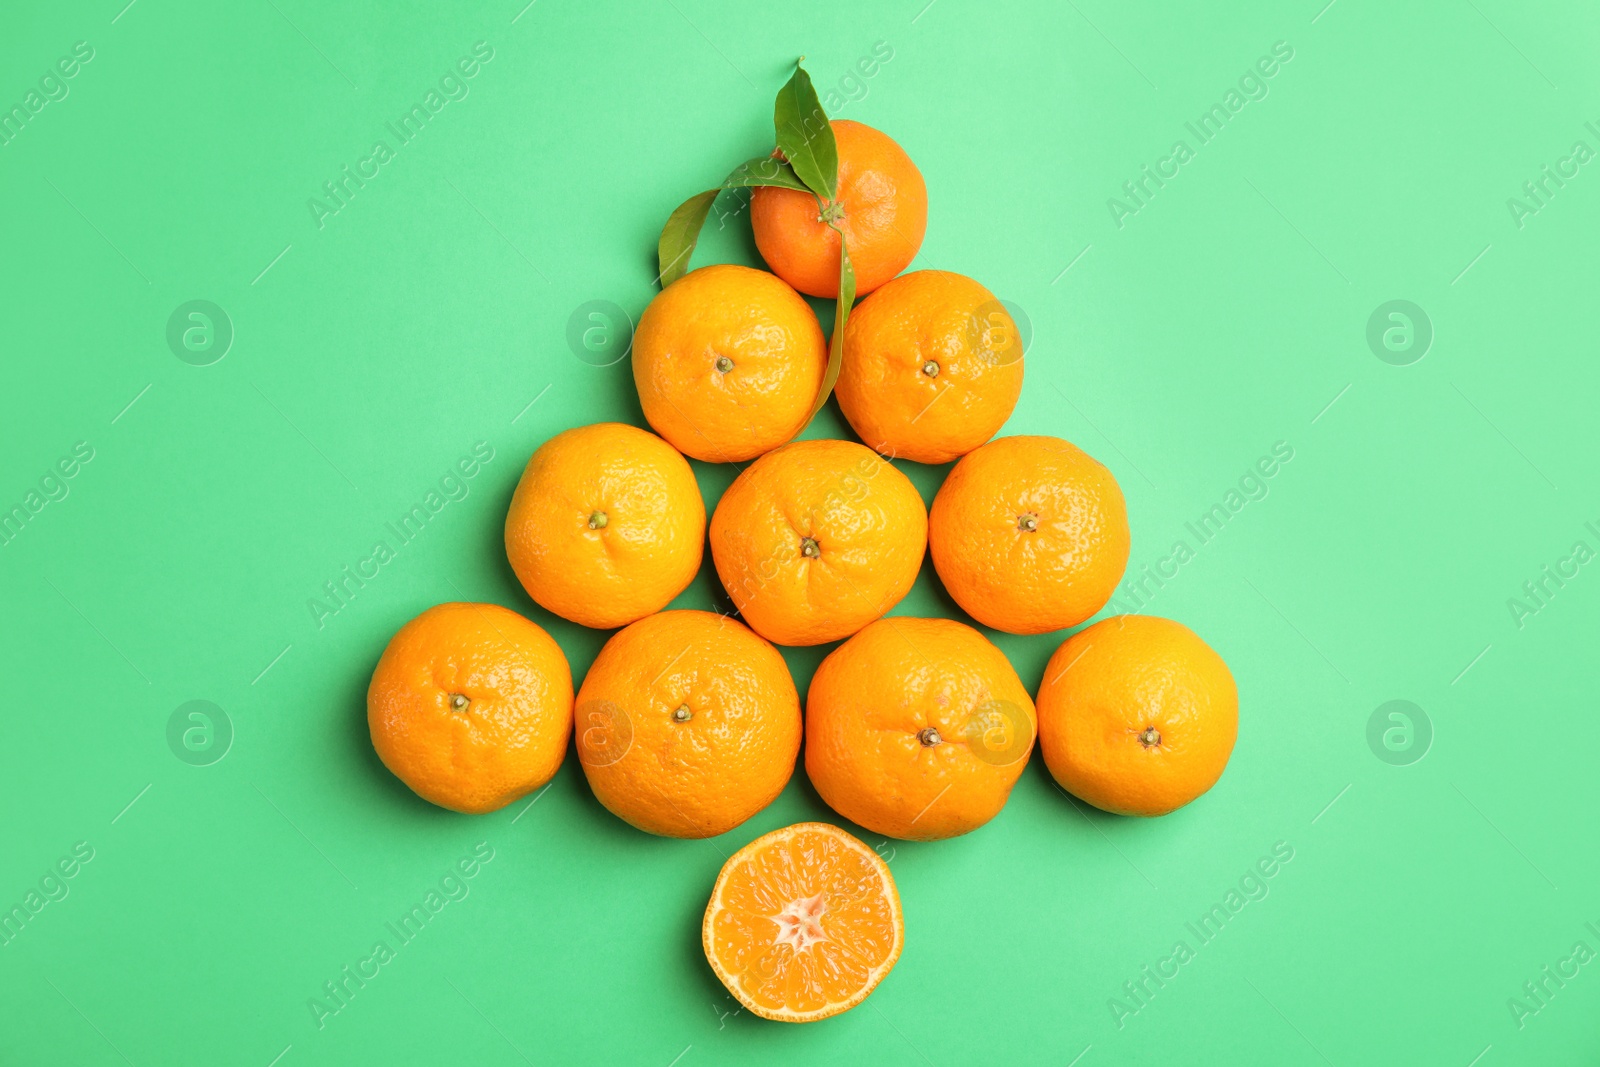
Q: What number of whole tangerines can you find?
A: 10